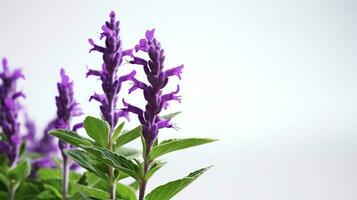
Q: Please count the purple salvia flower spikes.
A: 4